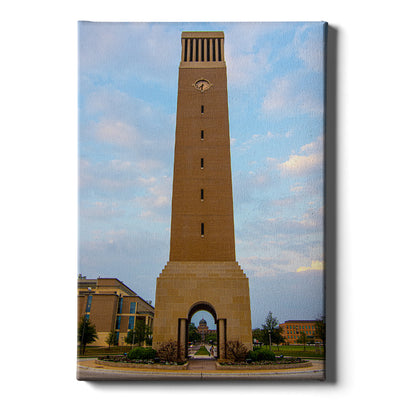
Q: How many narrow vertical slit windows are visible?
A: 5